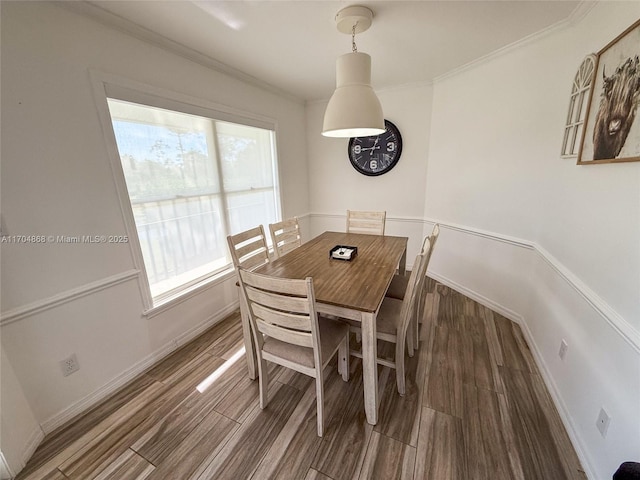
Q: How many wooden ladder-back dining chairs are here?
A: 6